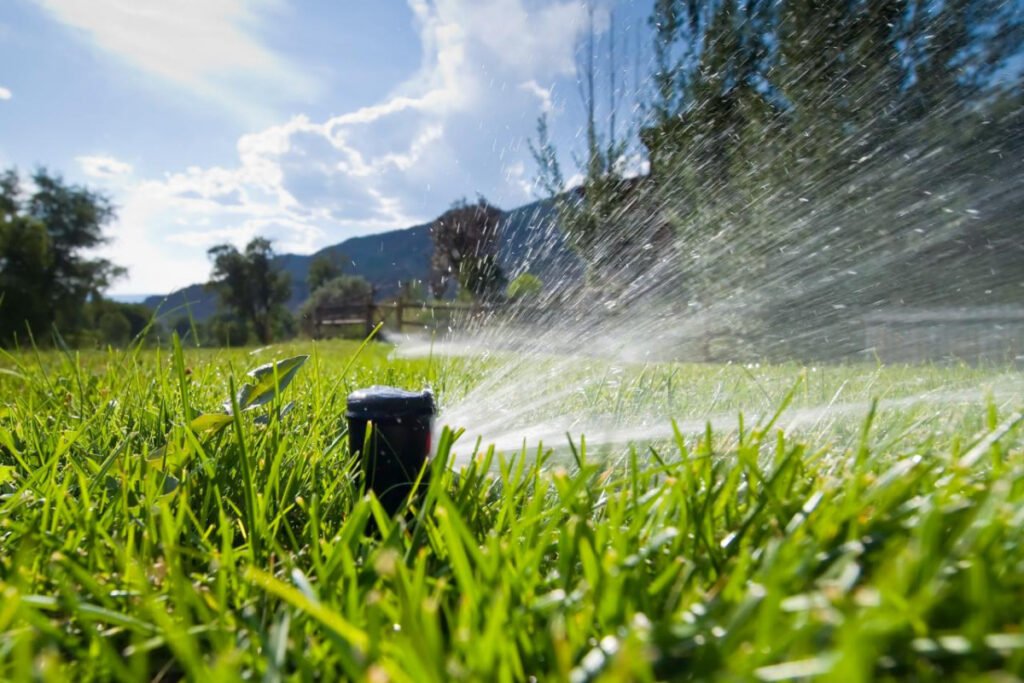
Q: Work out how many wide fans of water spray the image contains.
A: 2